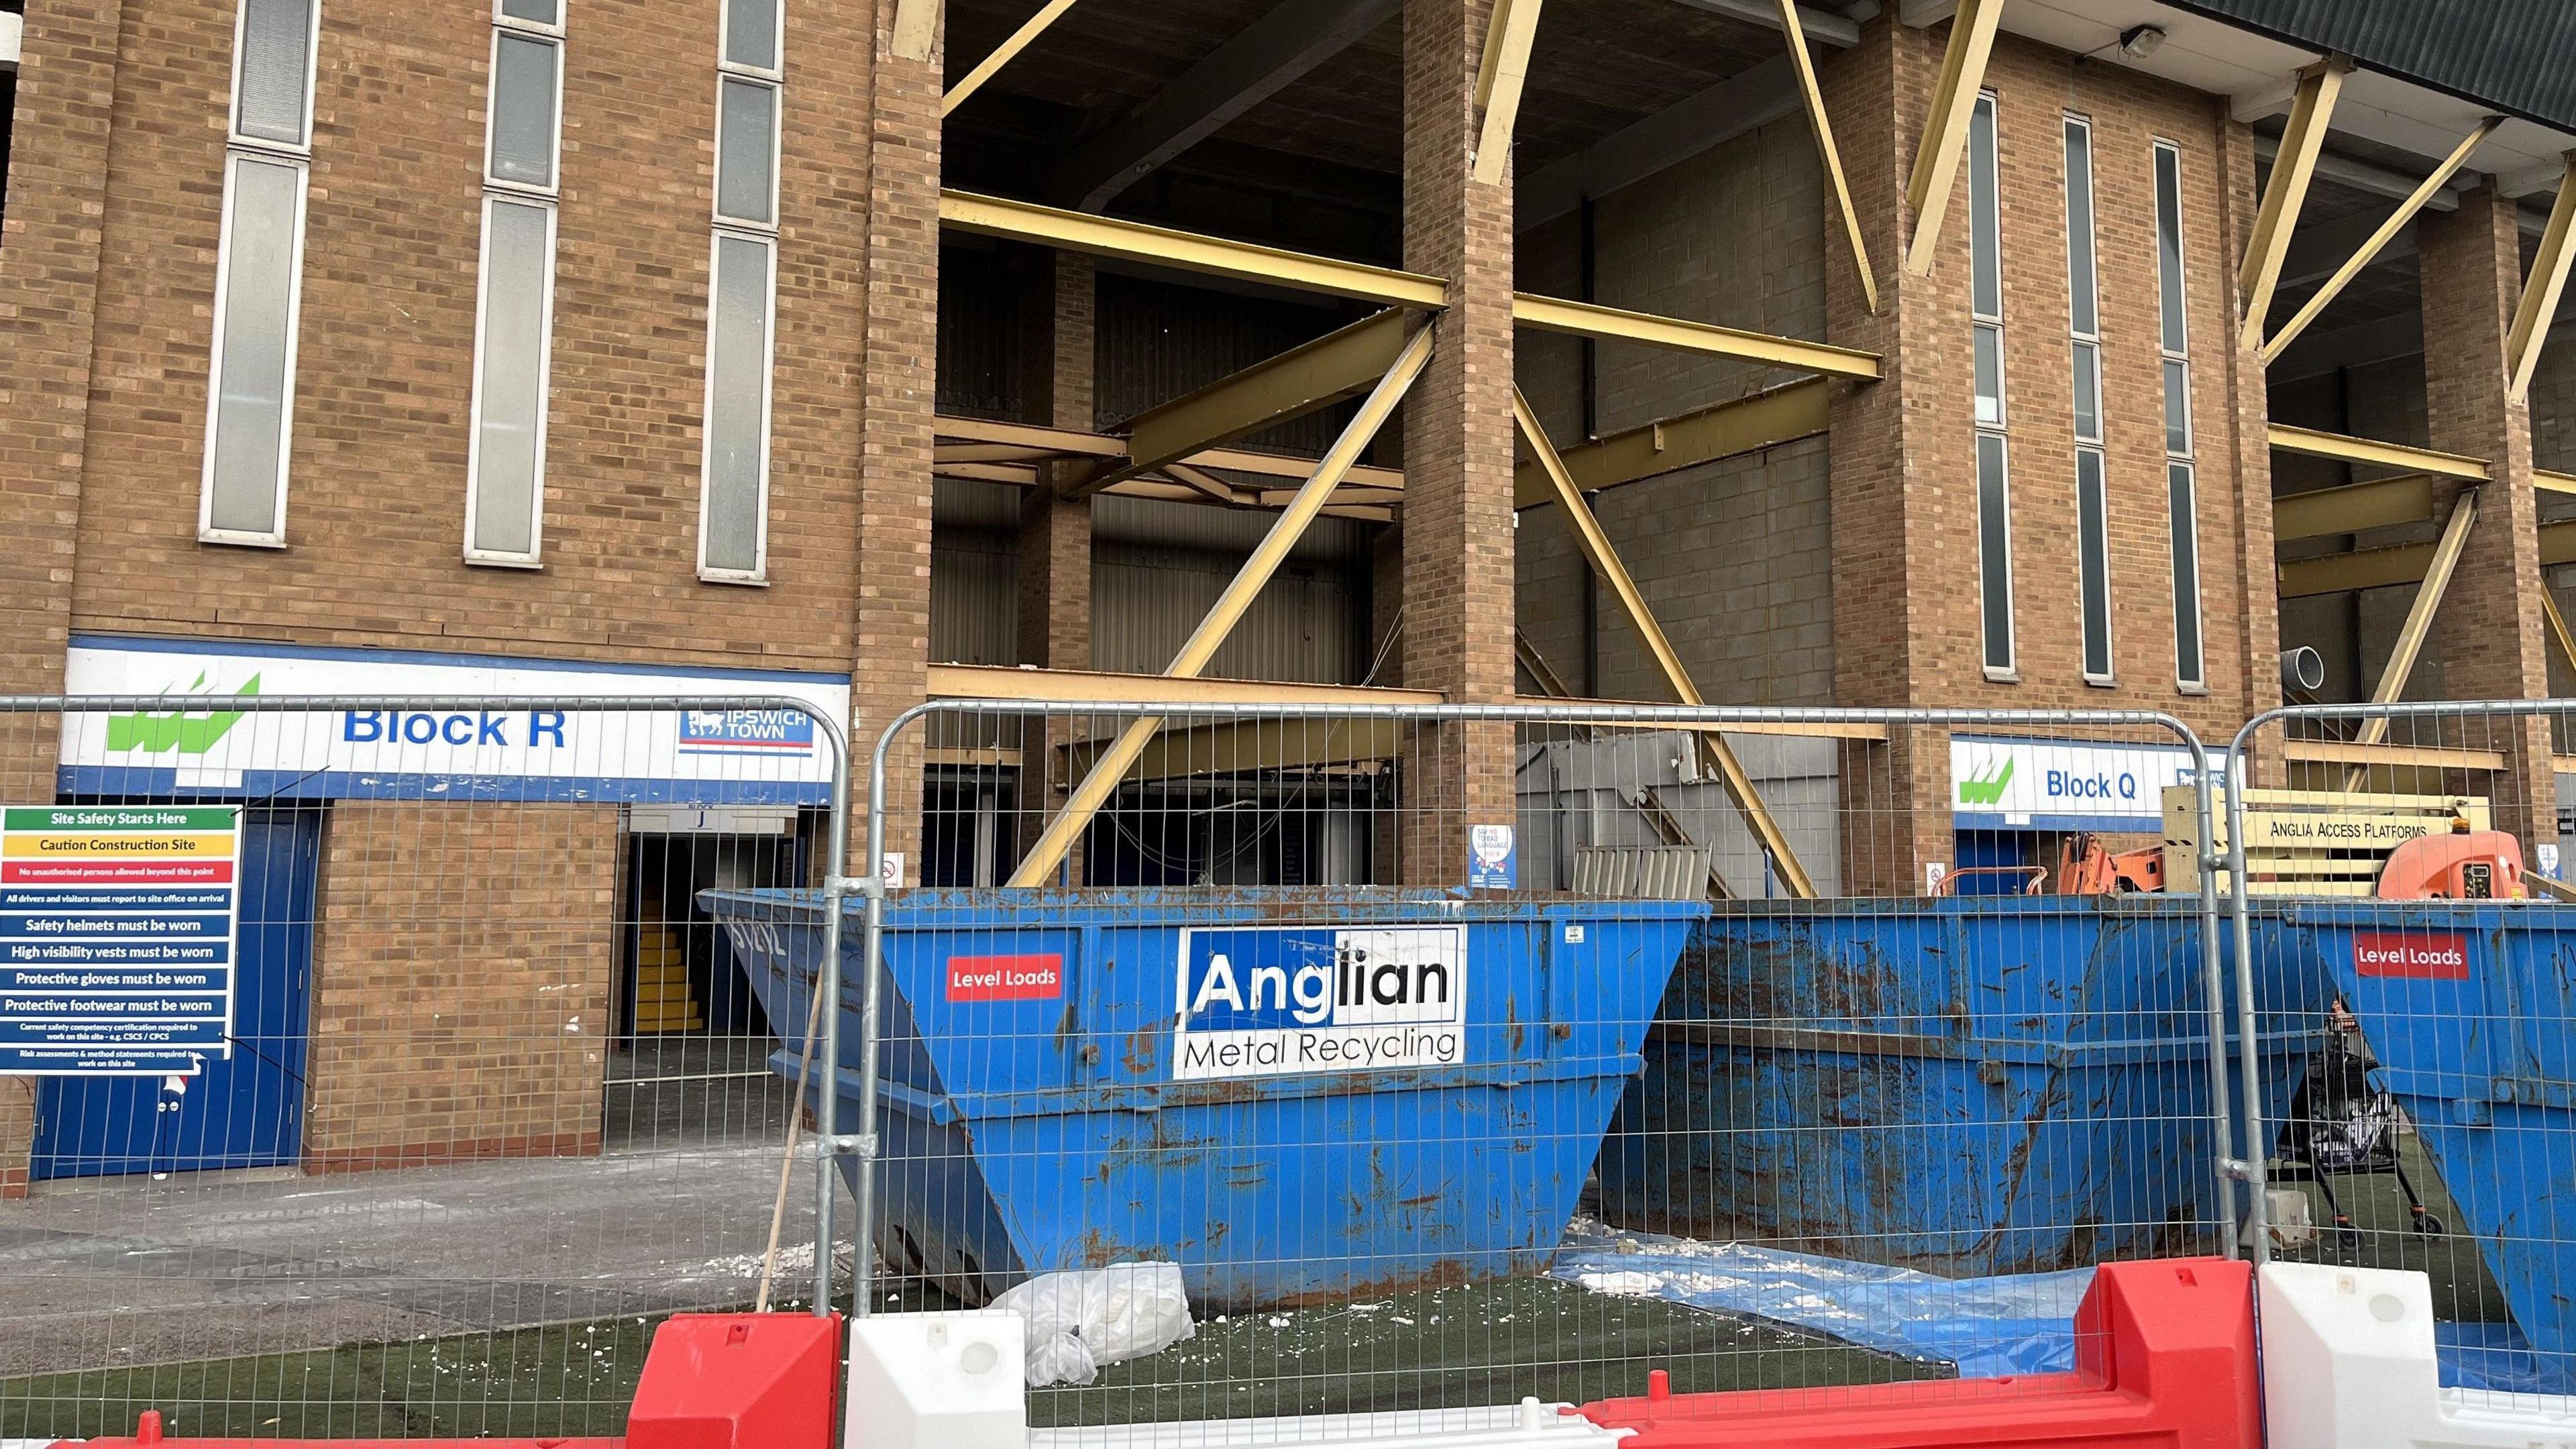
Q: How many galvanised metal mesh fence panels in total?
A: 3